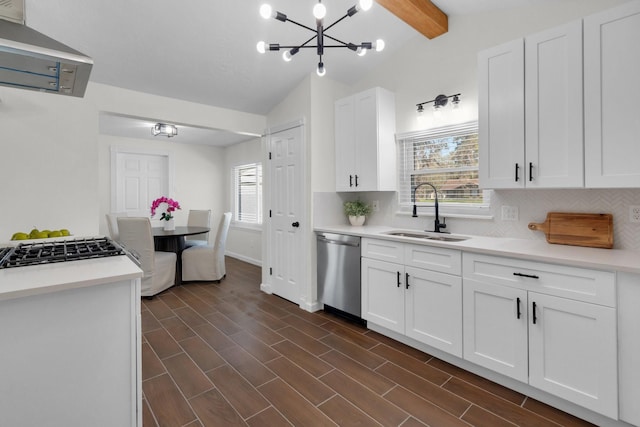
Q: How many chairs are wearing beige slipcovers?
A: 4